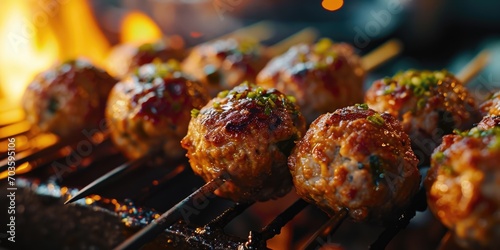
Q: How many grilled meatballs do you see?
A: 10